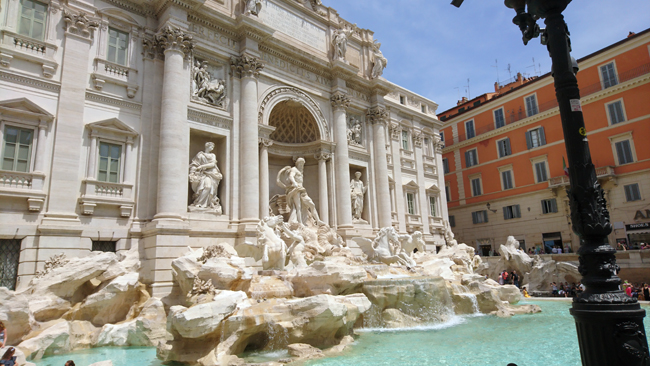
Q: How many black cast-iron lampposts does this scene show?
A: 1